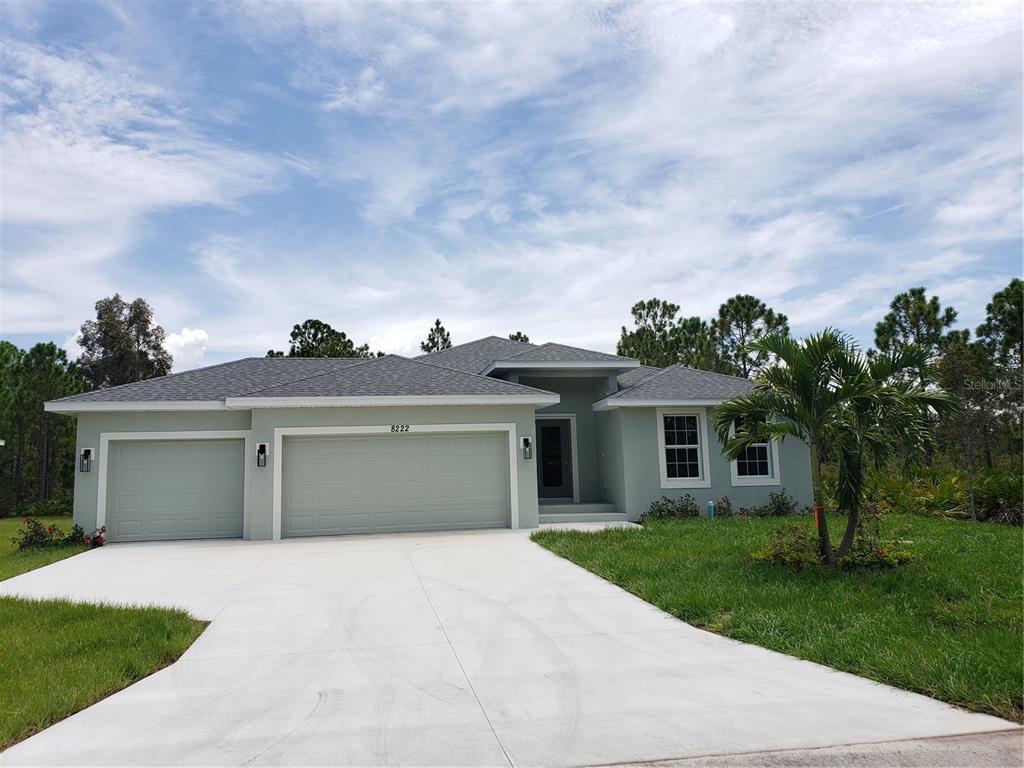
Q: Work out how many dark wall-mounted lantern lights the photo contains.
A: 3